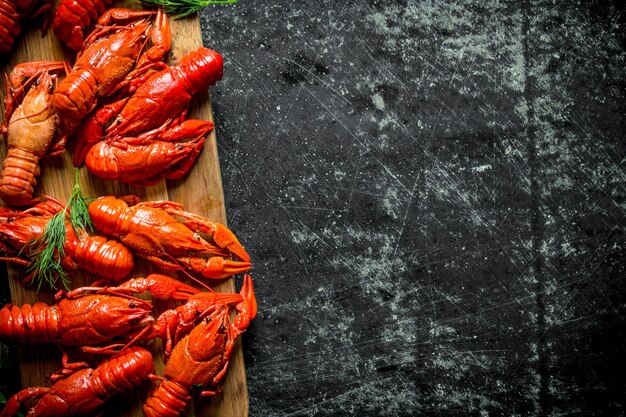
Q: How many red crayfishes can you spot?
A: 11